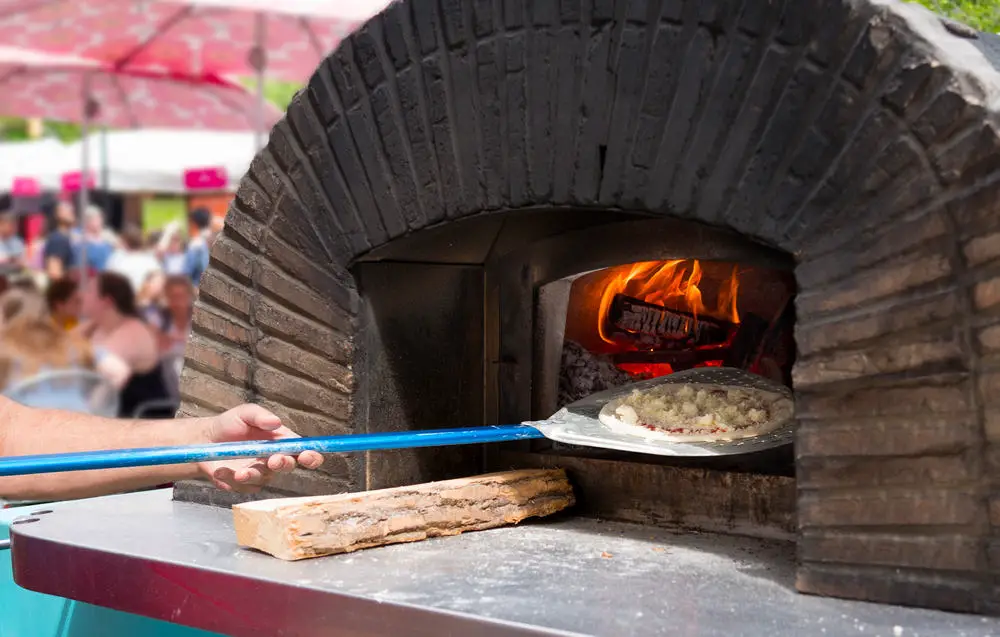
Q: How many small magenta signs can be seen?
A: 3